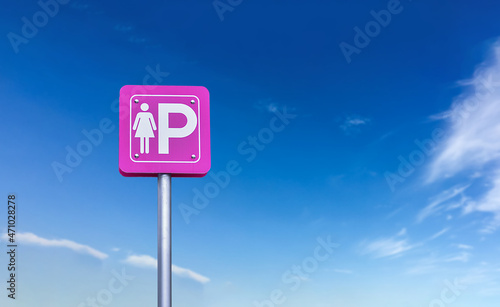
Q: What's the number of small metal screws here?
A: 4